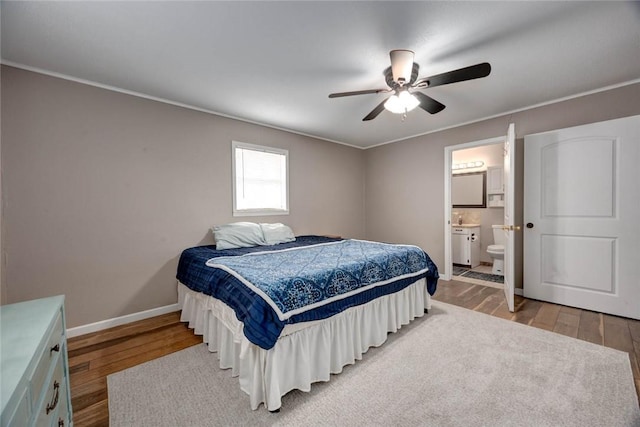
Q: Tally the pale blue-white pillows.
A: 2